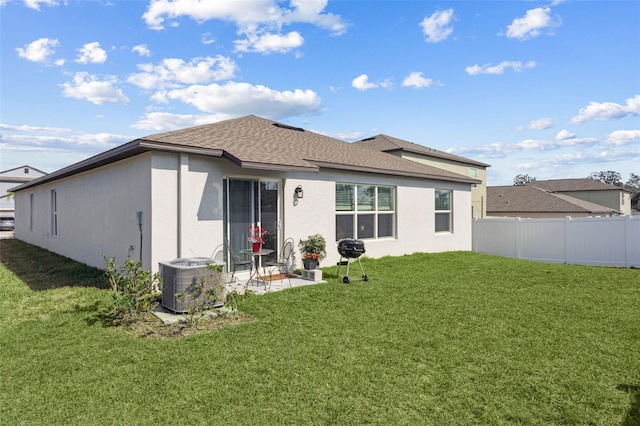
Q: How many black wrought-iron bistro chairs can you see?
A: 2